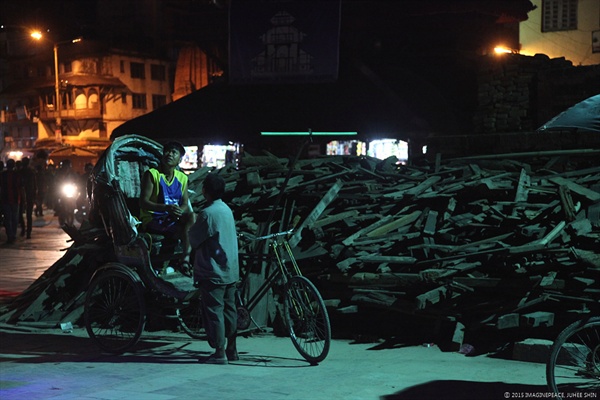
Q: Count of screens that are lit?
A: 4